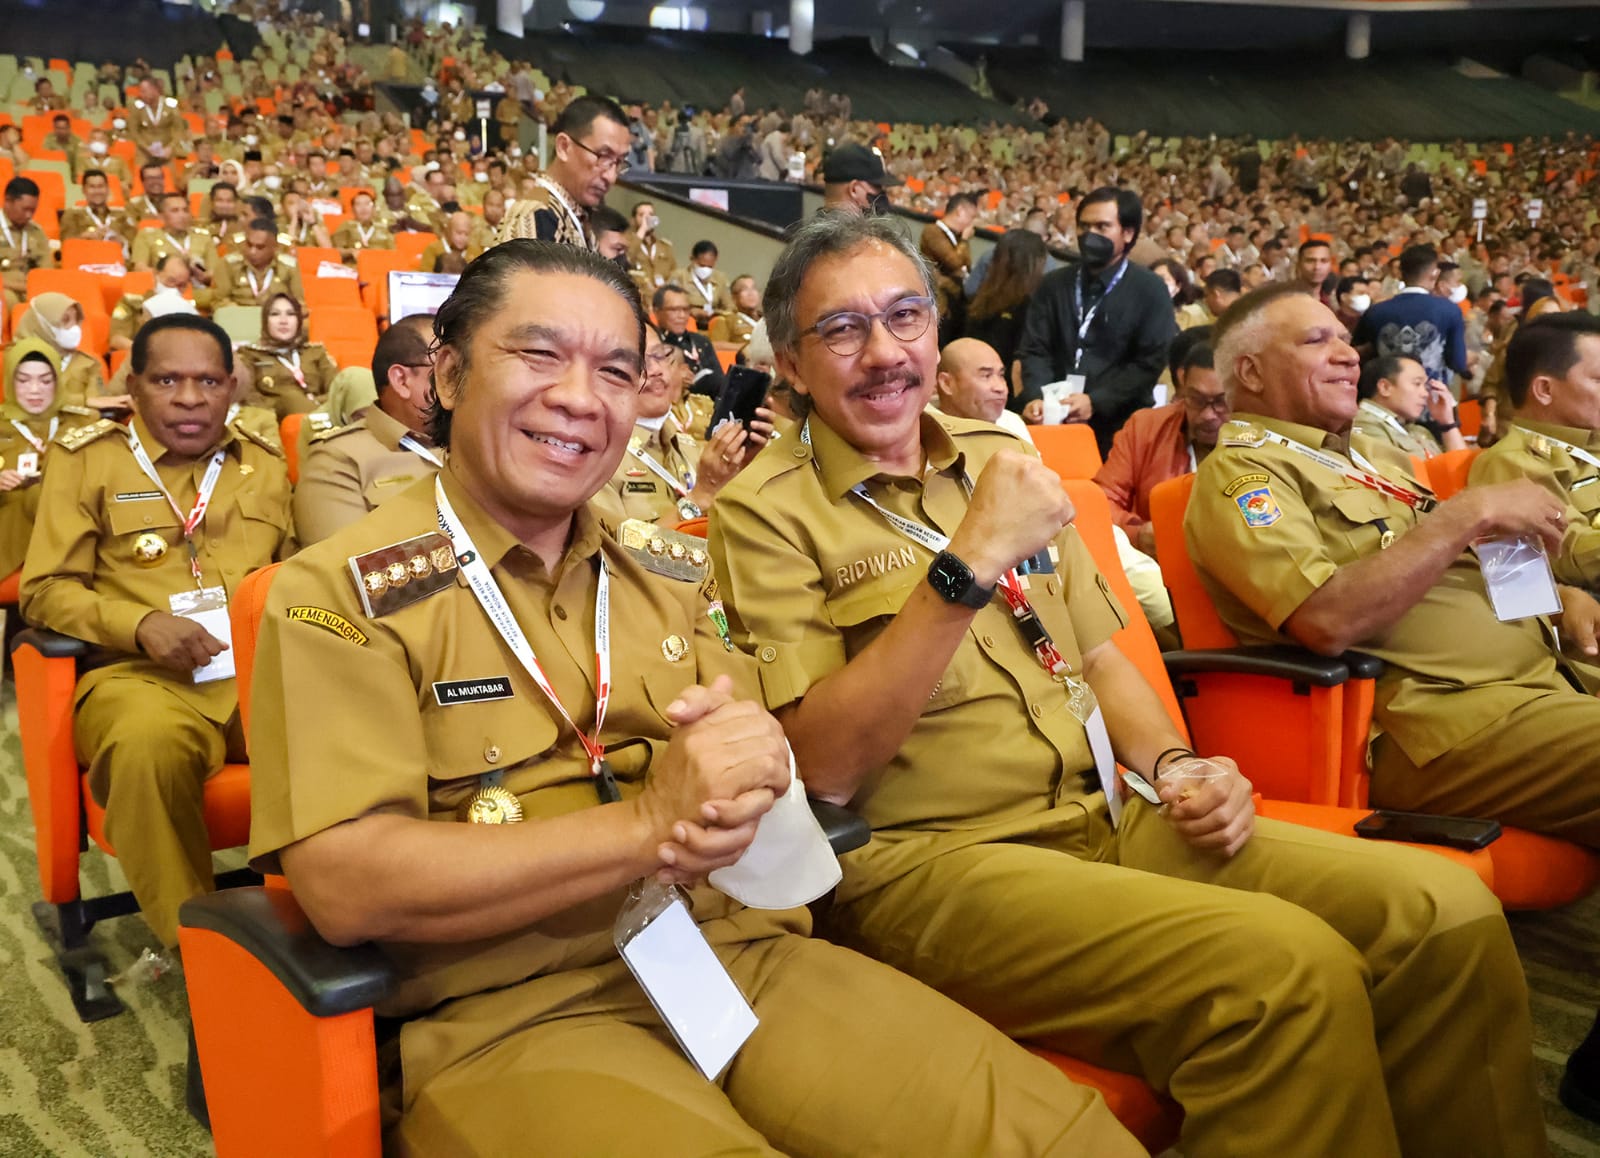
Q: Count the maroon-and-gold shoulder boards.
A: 2